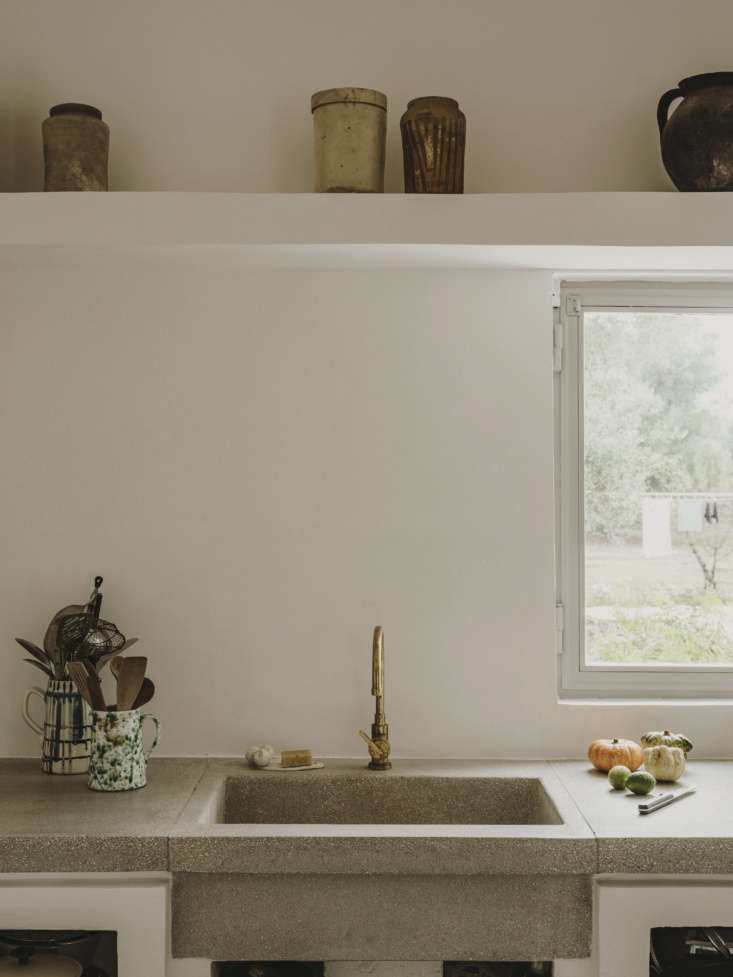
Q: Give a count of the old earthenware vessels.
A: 4